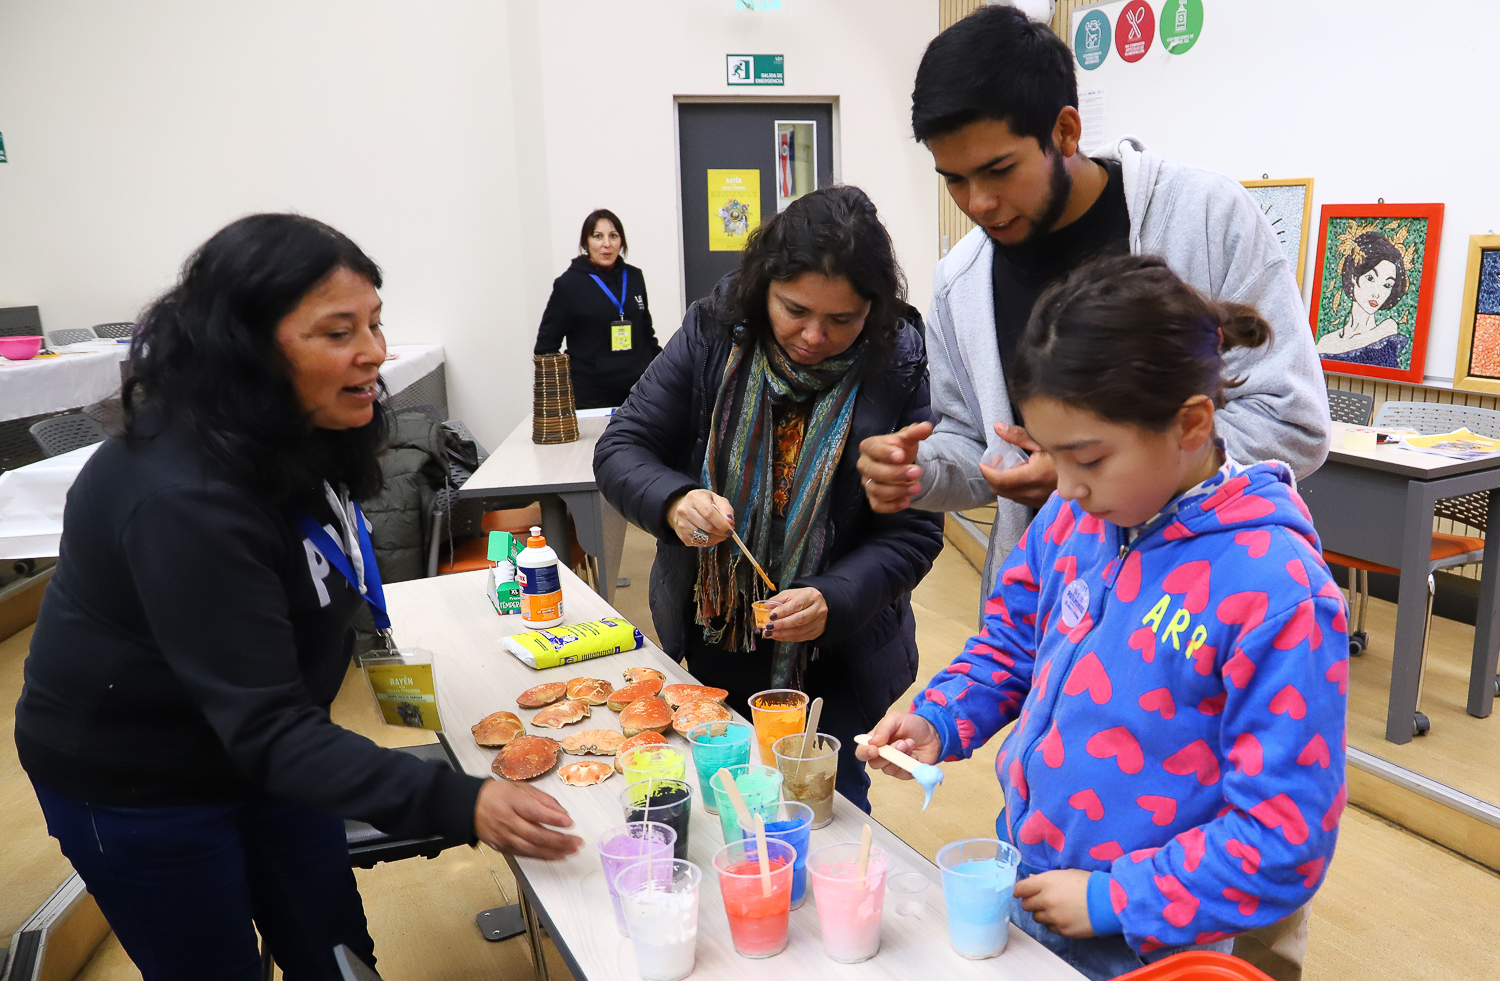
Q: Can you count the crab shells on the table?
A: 13